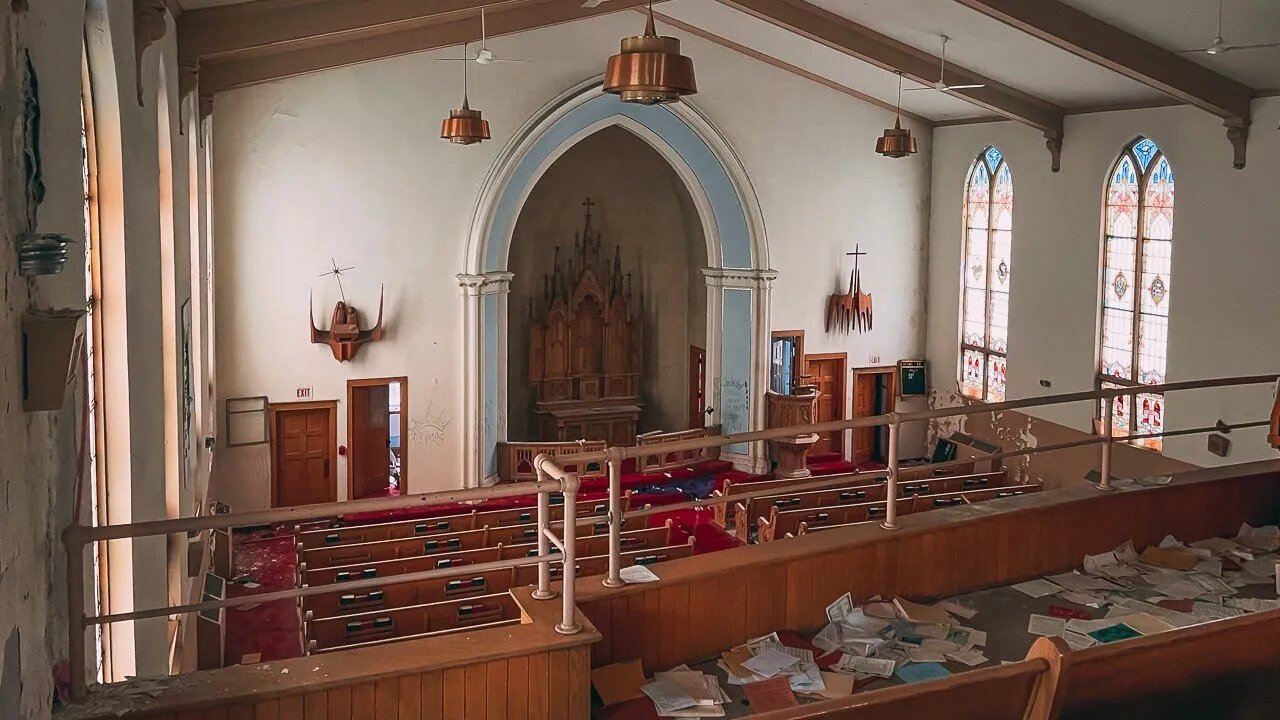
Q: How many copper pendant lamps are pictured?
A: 3